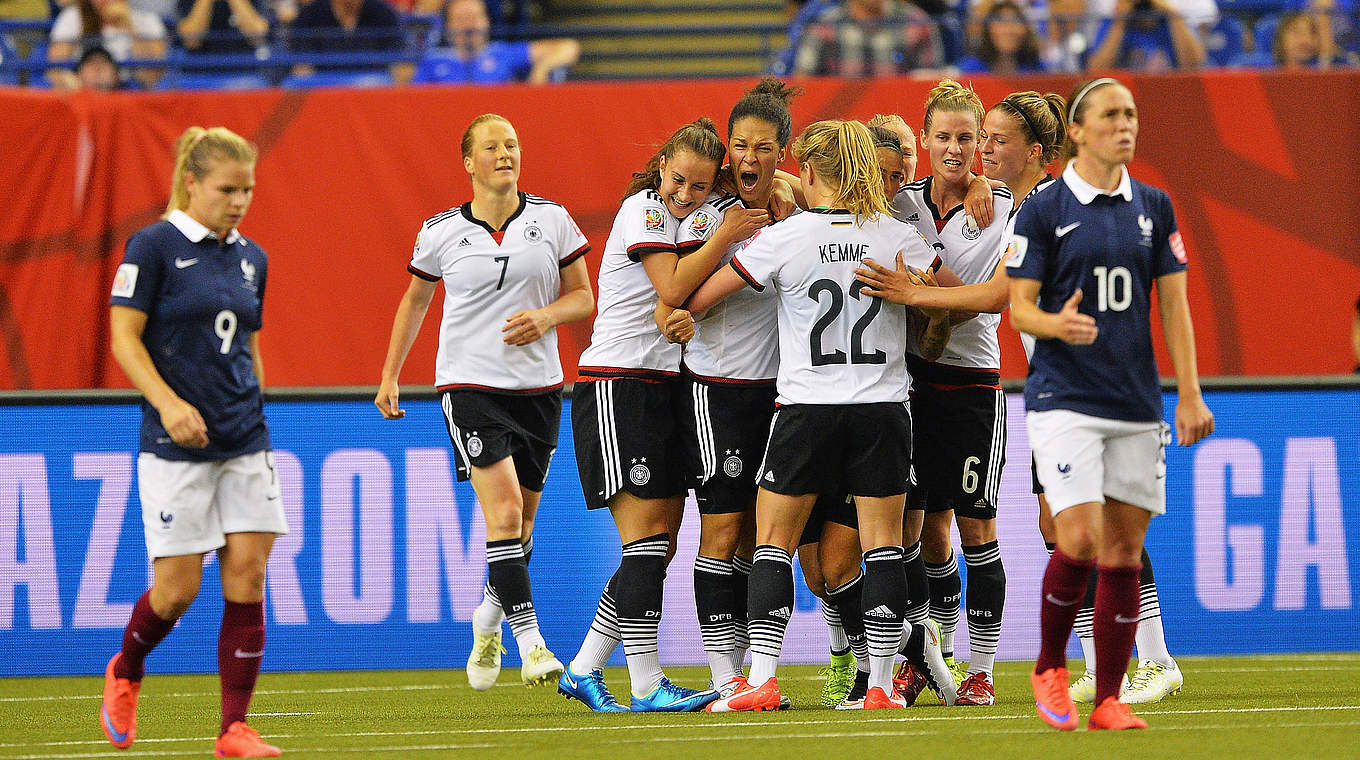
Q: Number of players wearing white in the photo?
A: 8